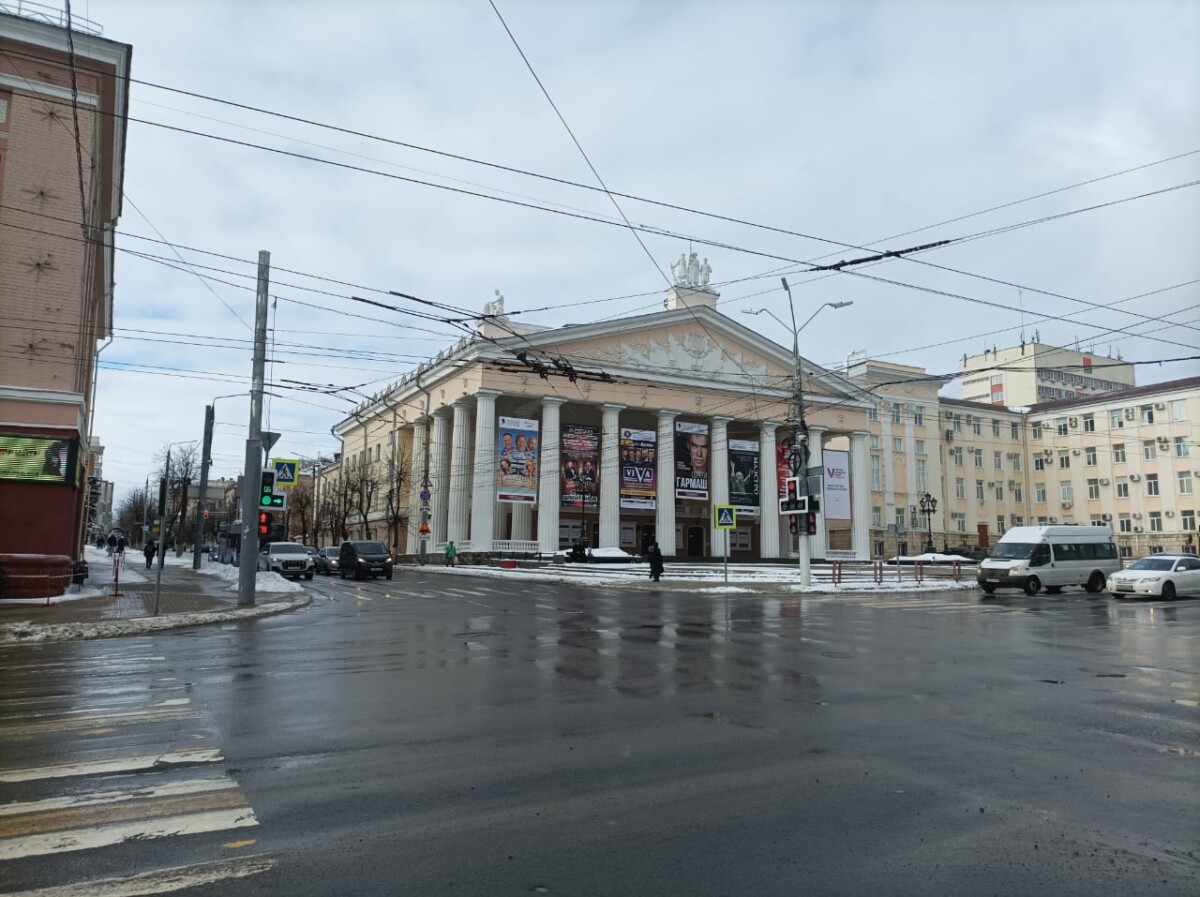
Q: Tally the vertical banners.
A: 7